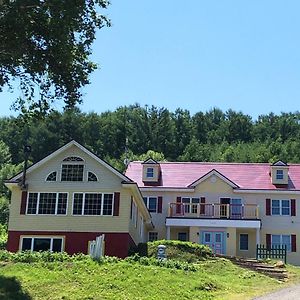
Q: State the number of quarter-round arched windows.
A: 2